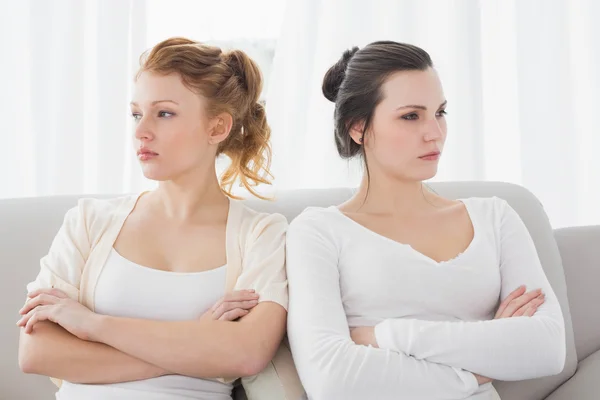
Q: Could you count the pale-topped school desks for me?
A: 0